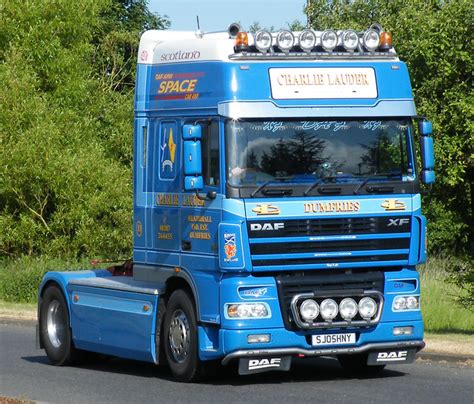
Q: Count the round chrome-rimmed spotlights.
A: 10